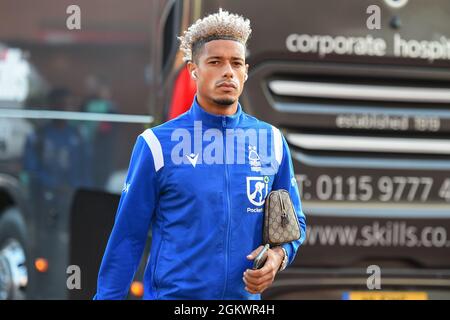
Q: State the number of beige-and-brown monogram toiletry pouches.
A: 1